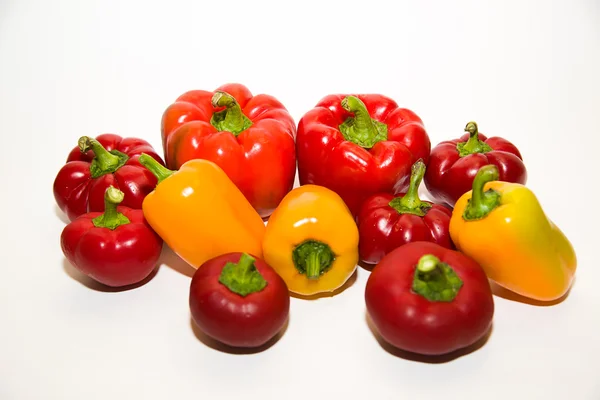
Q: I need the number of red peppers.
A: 8